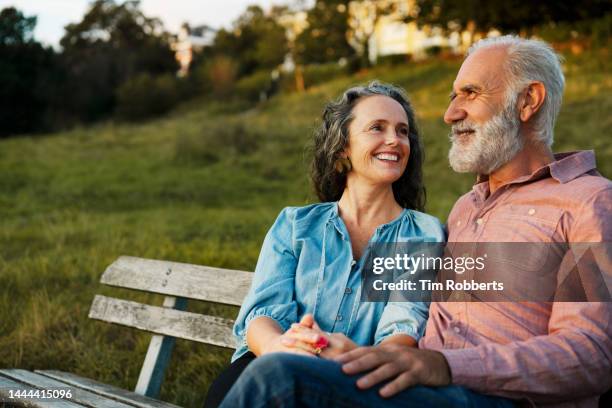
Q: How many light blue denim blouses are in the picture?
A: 1